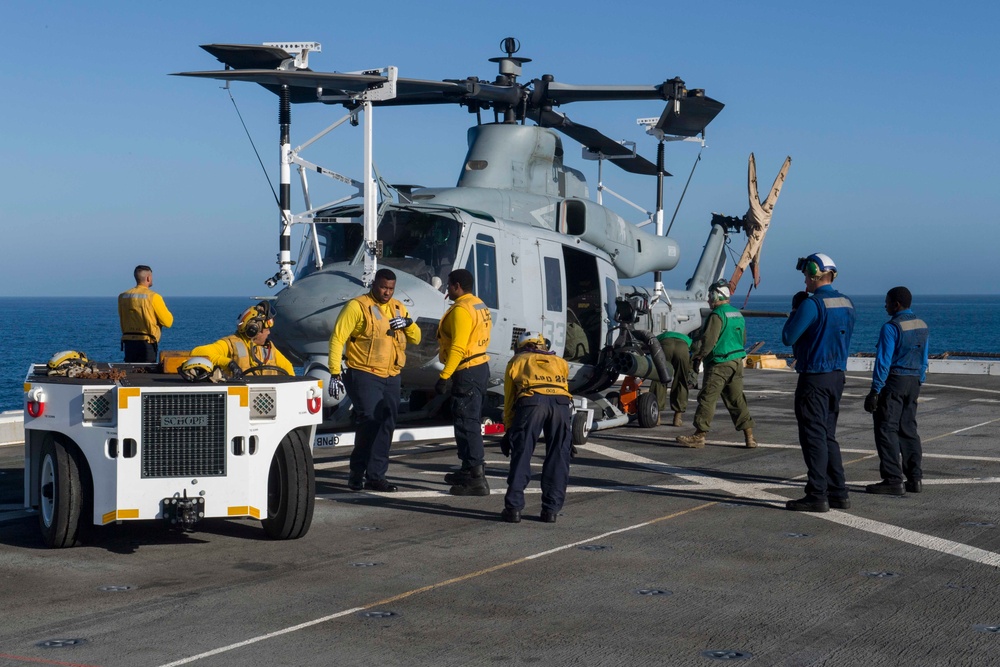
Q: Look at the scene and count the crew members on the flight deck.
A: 9